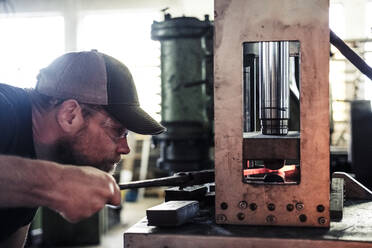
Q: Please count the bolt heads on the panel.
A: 12